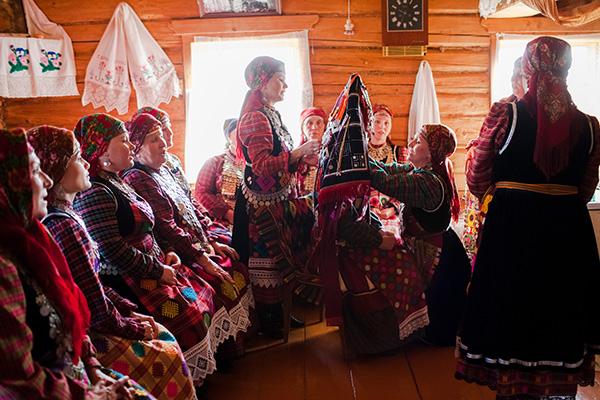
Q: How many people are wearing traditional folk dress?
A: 13